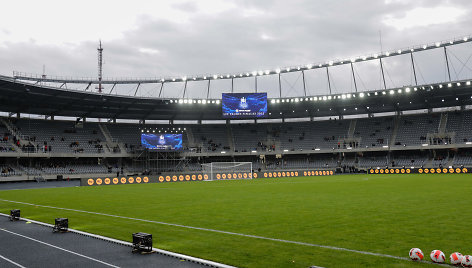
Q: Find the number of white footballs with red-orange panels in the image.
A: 4